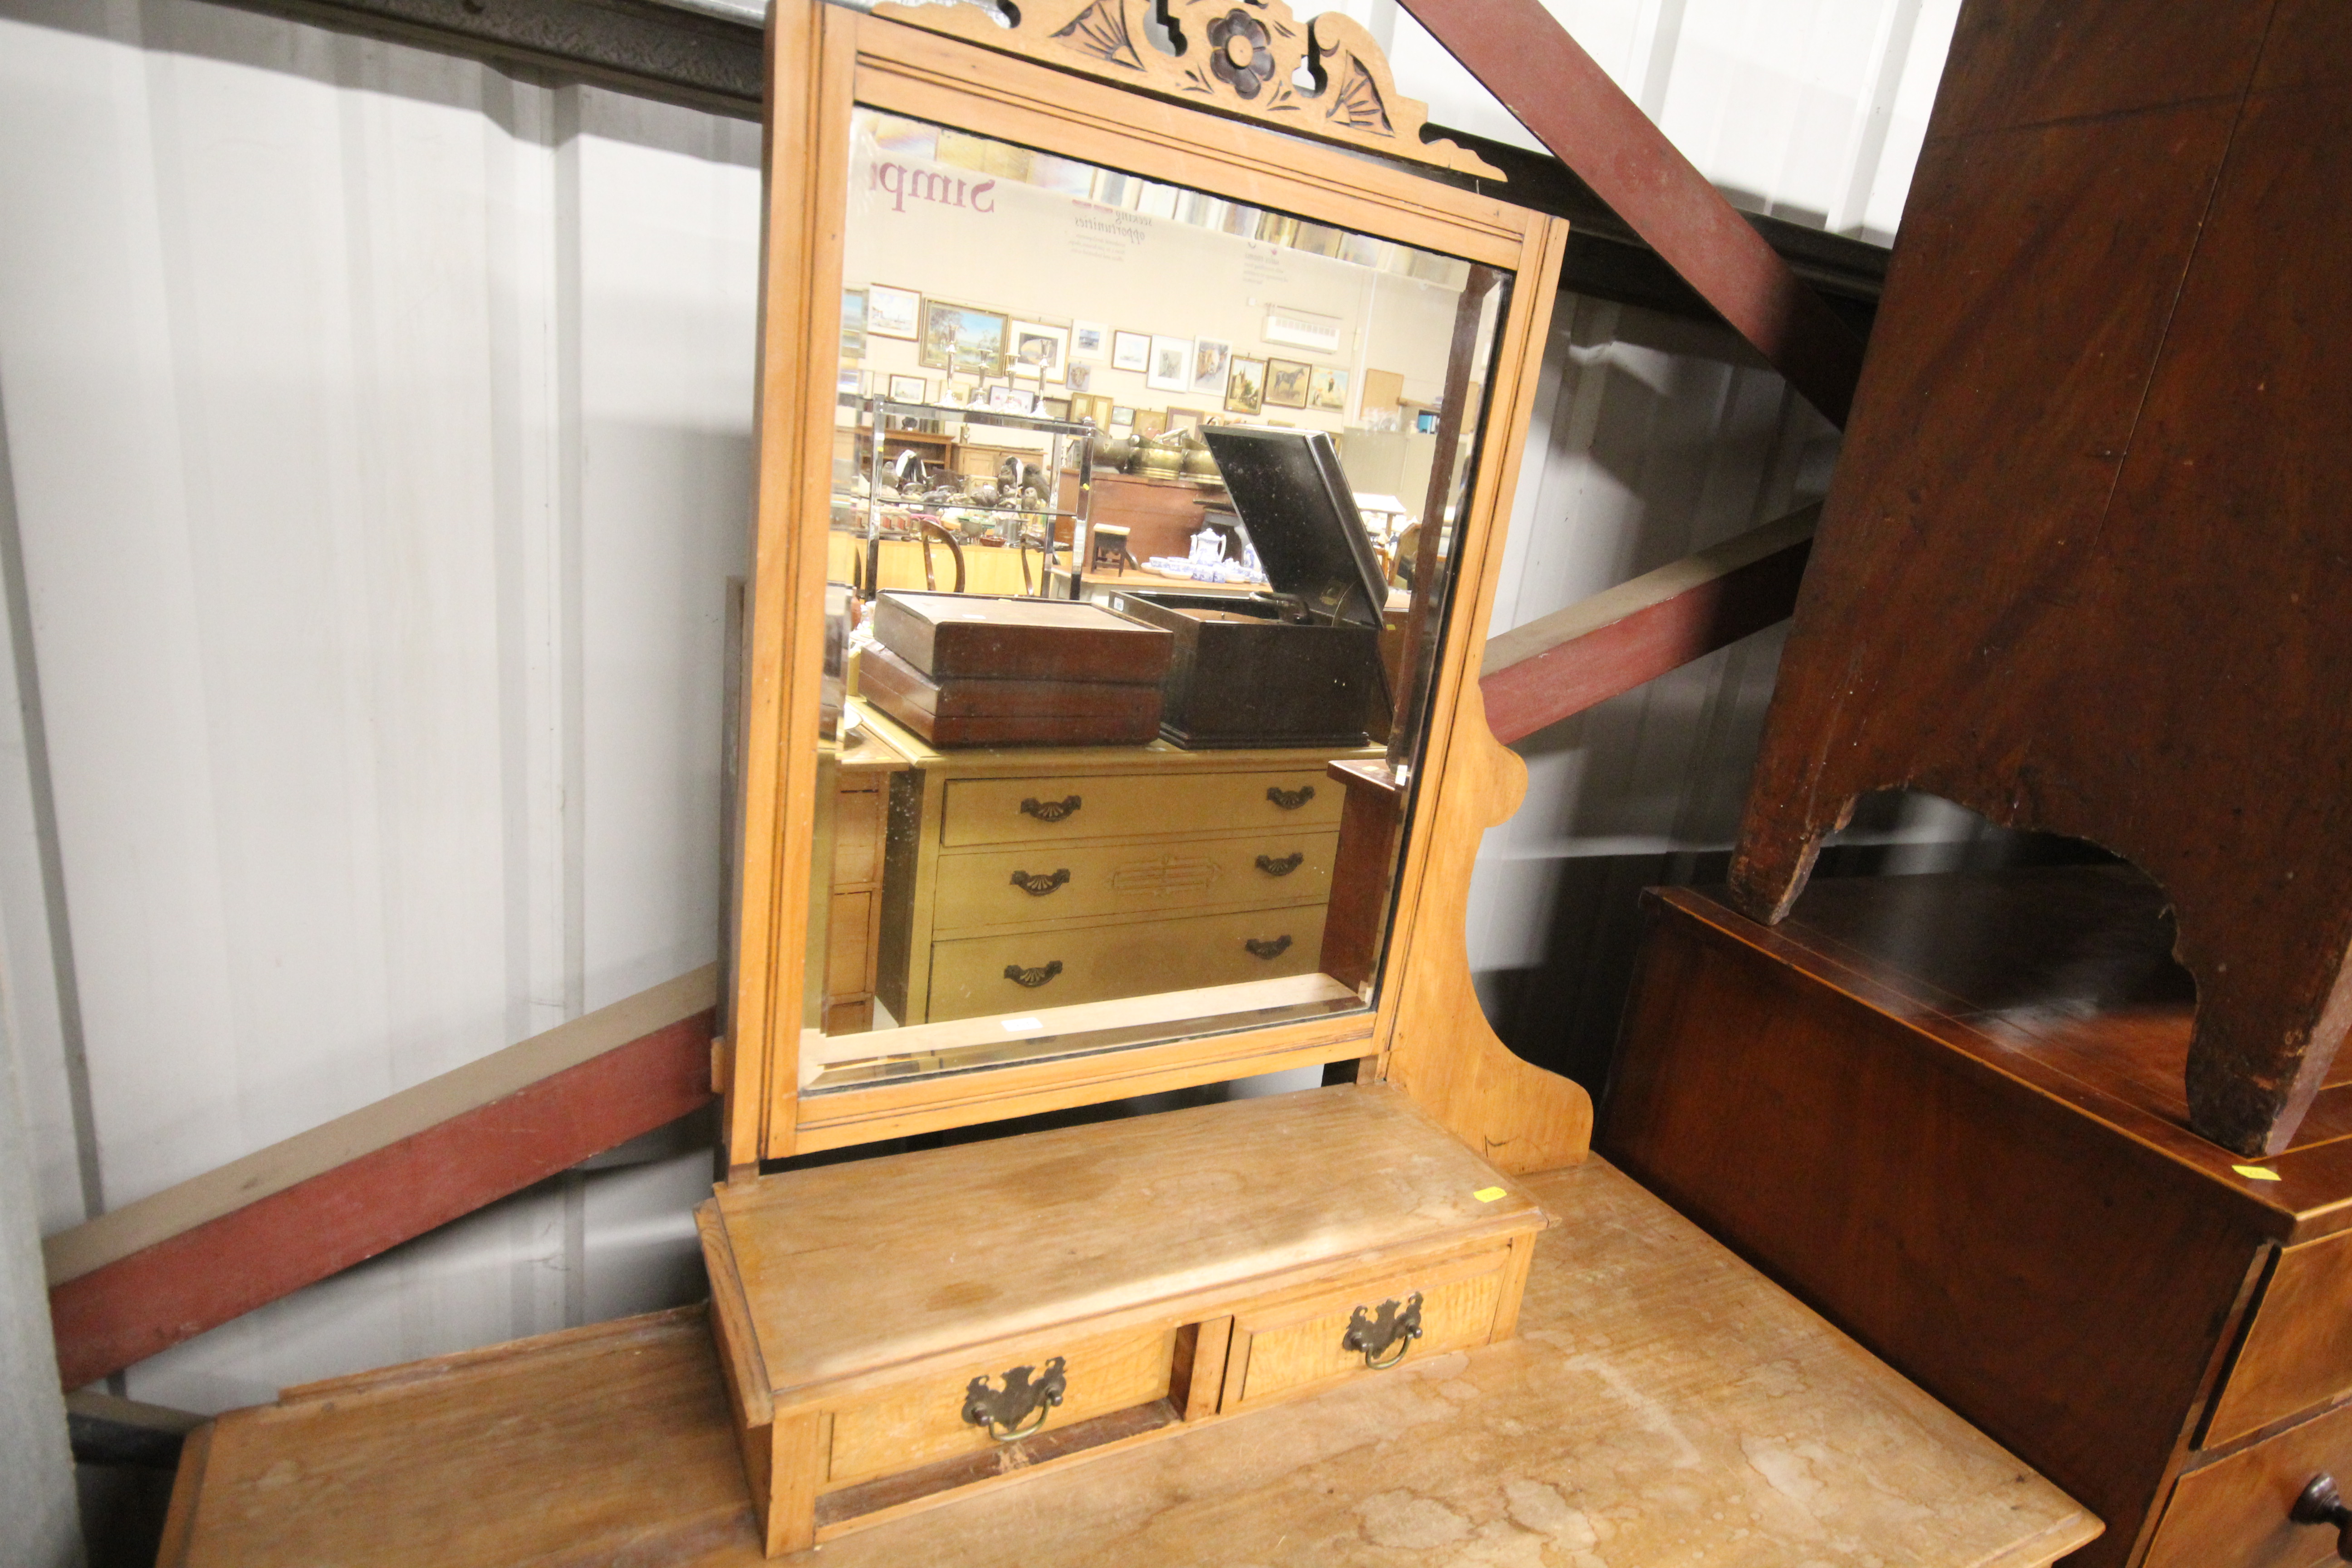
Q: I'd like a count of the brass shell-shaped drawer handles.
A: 6